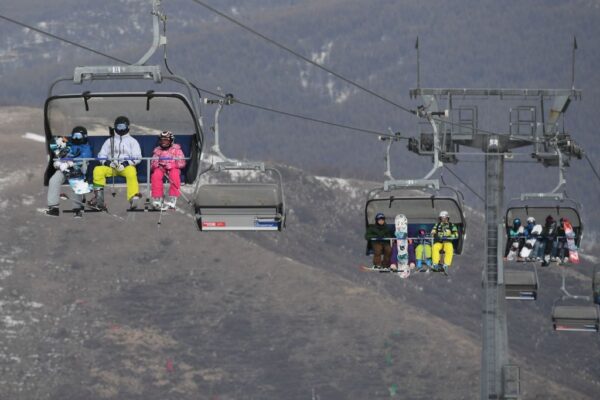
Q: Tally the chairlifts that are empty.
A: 3